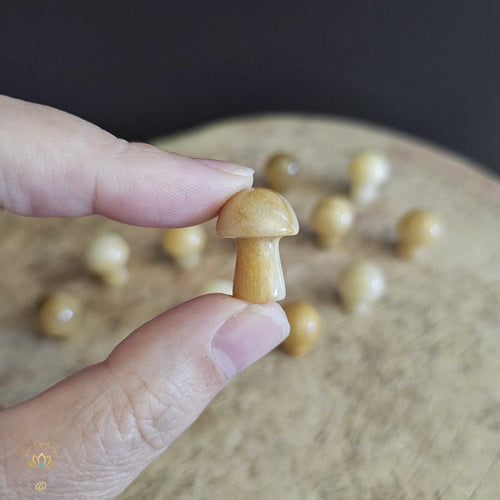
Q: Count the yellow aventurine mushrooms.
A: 11